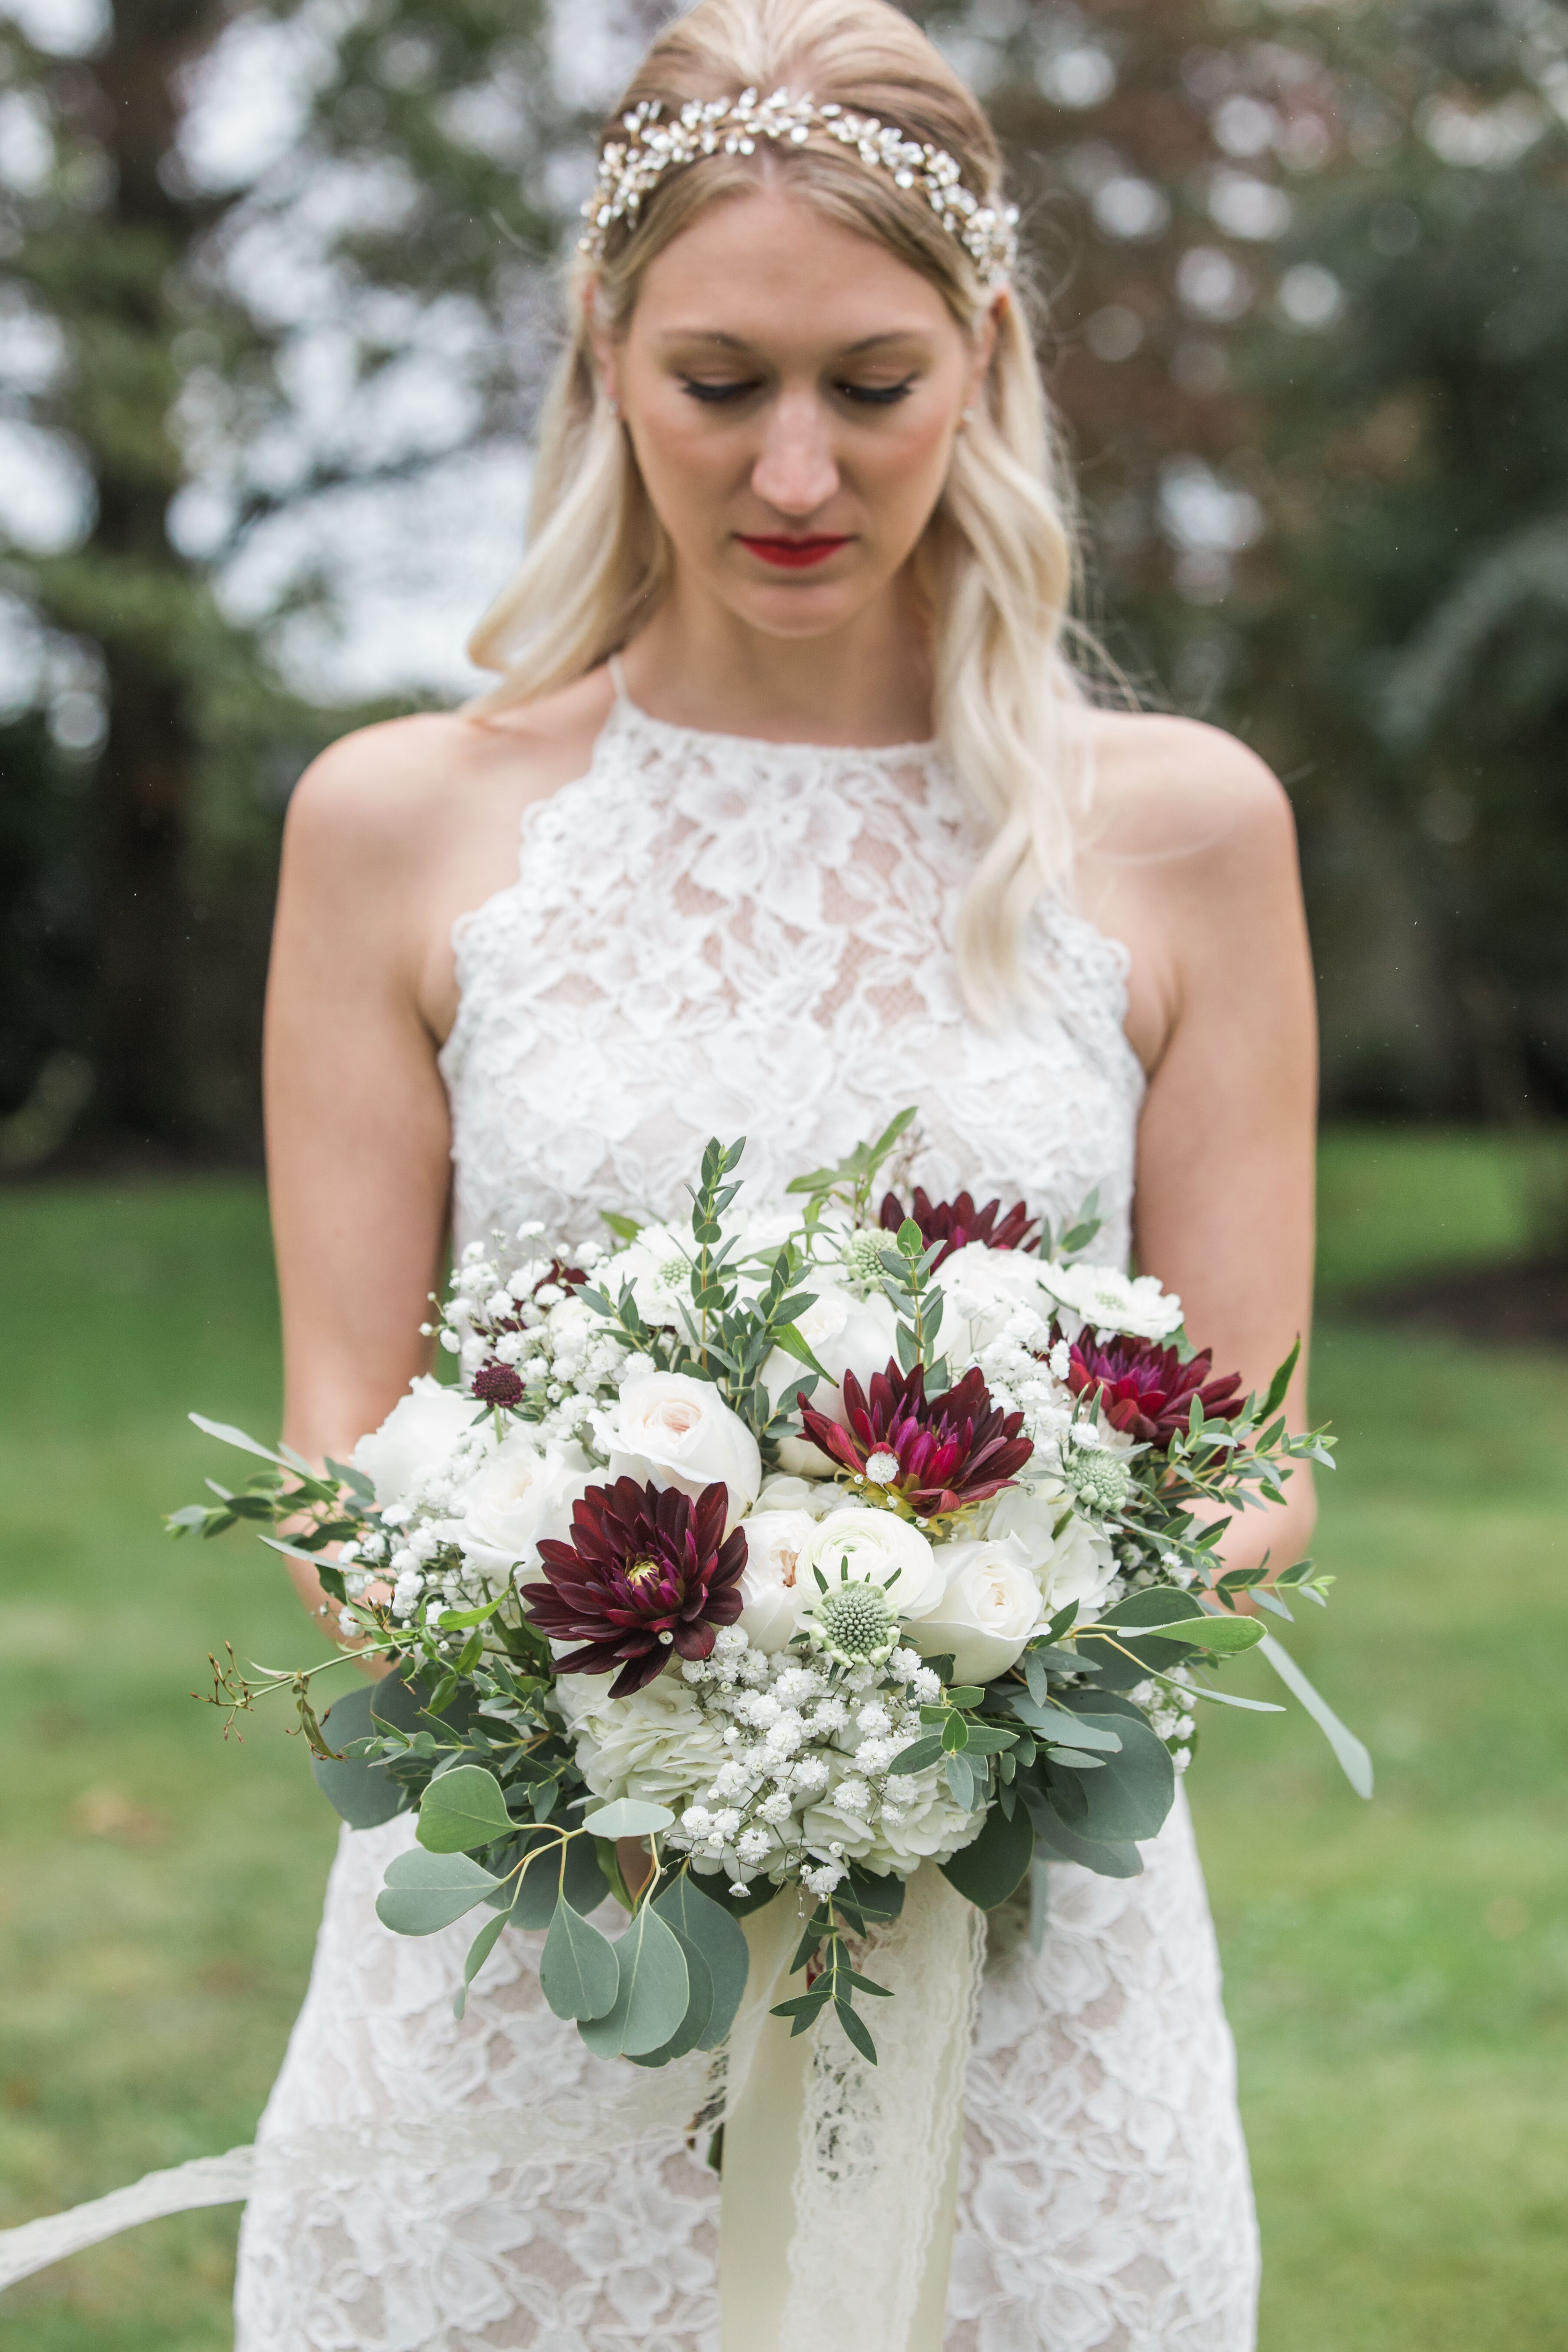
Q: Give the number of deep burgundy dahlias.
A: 4